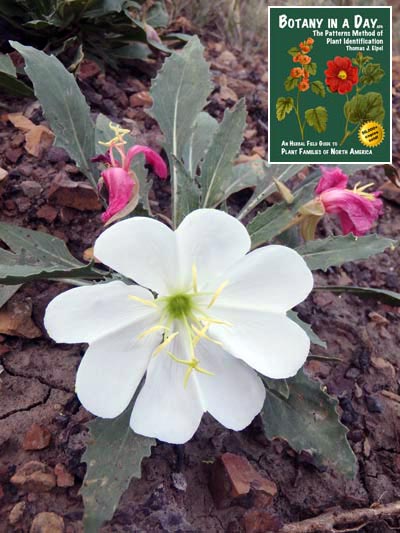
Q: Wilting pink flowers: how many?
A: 2